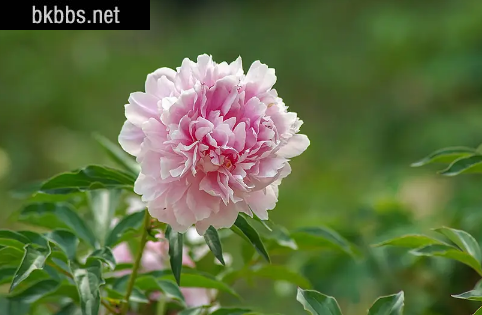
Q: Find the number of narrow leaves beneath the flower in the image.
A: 3